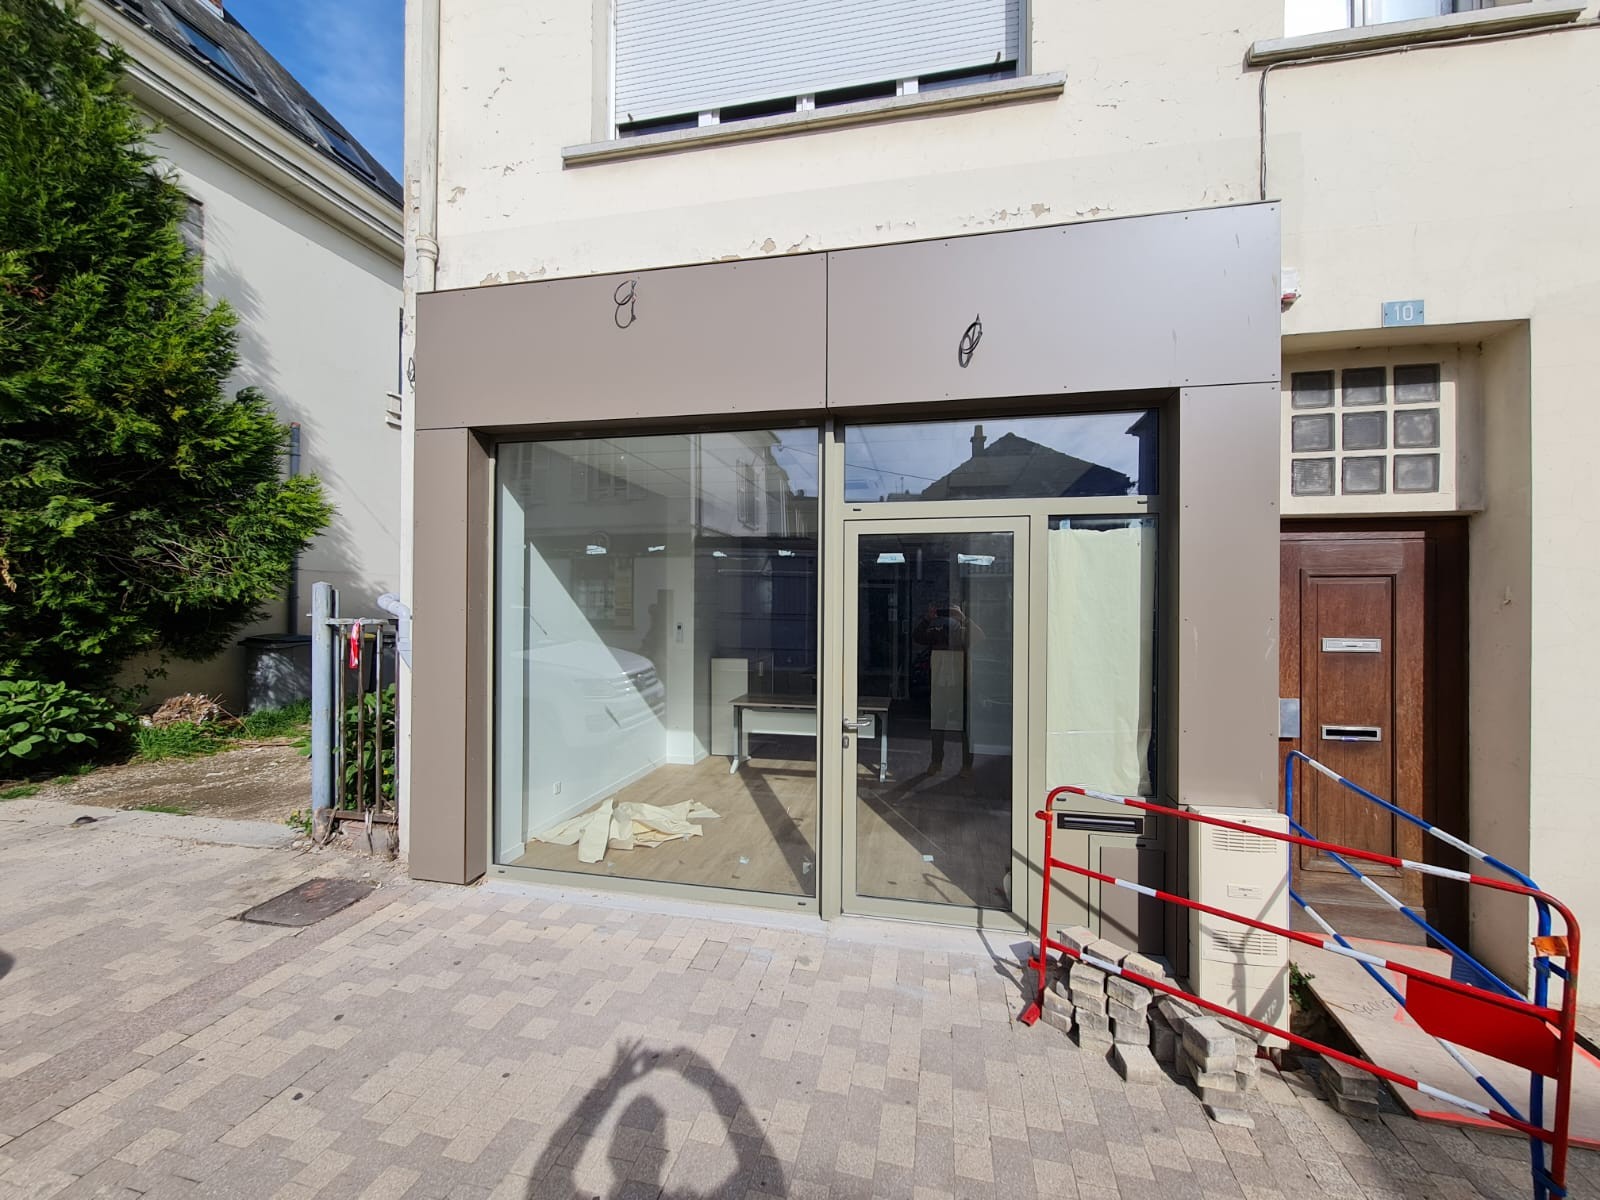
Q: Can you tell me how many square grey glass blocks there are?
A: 9